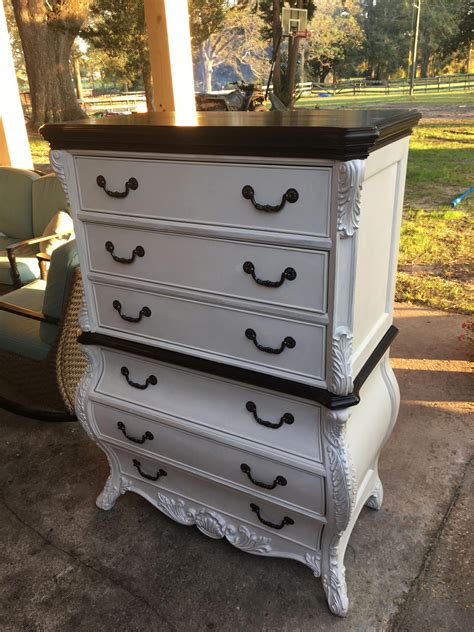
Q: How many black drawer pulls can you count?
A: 12